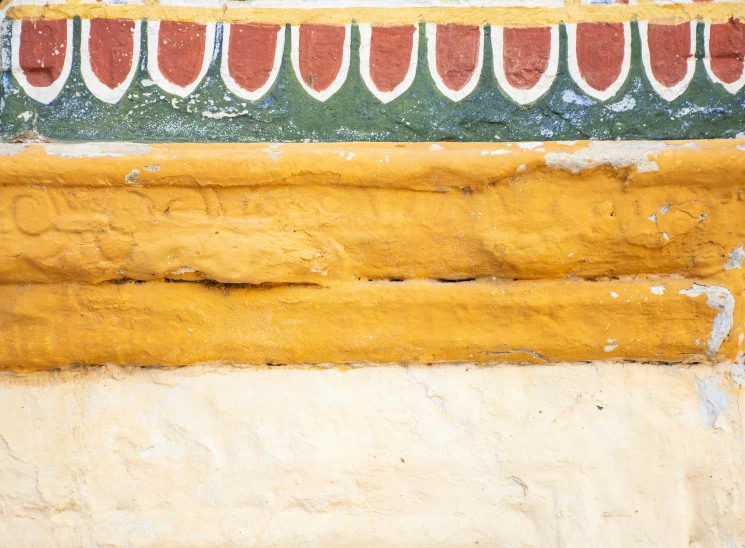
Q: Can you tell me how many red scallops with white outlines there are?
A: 11